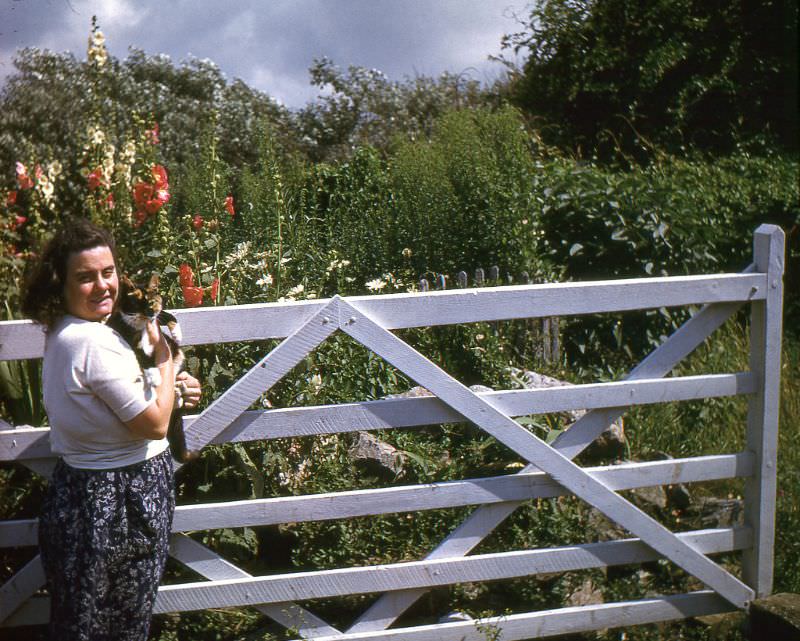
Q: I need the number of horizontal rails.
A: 5